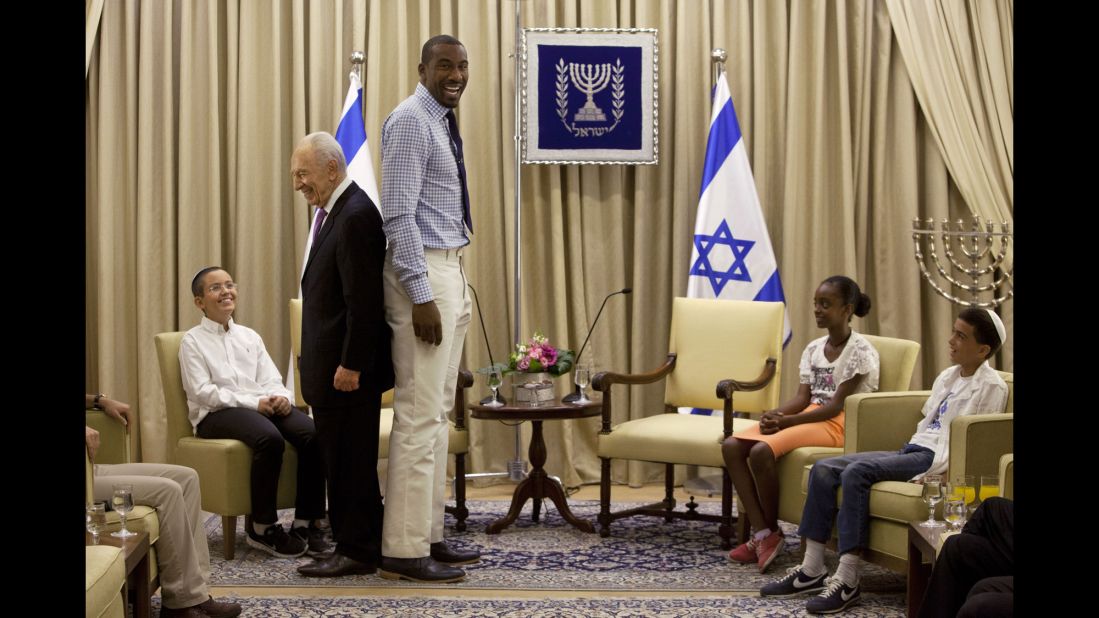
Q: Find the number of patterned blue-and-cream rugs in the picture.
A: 2